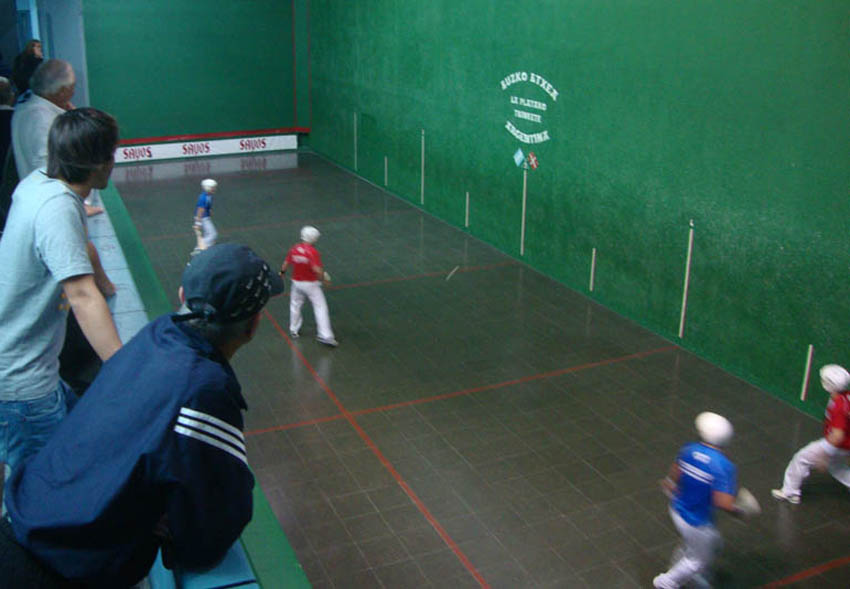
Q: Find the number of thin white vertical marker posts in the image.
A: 8